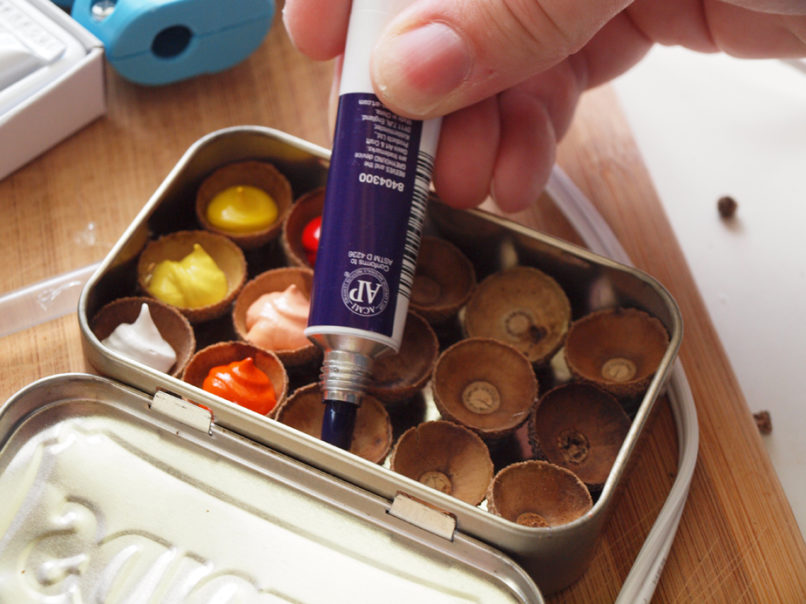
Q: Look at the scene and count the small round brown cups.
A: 15